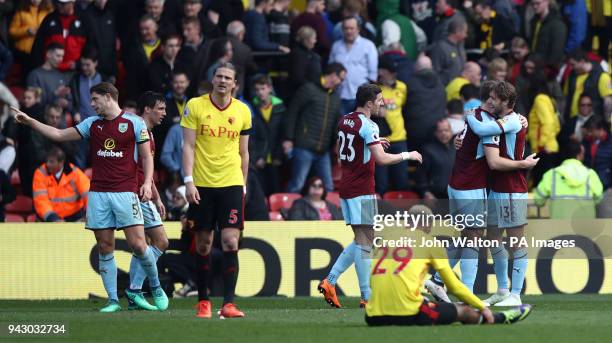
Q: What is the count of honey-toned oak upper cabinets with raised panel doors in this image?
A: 0